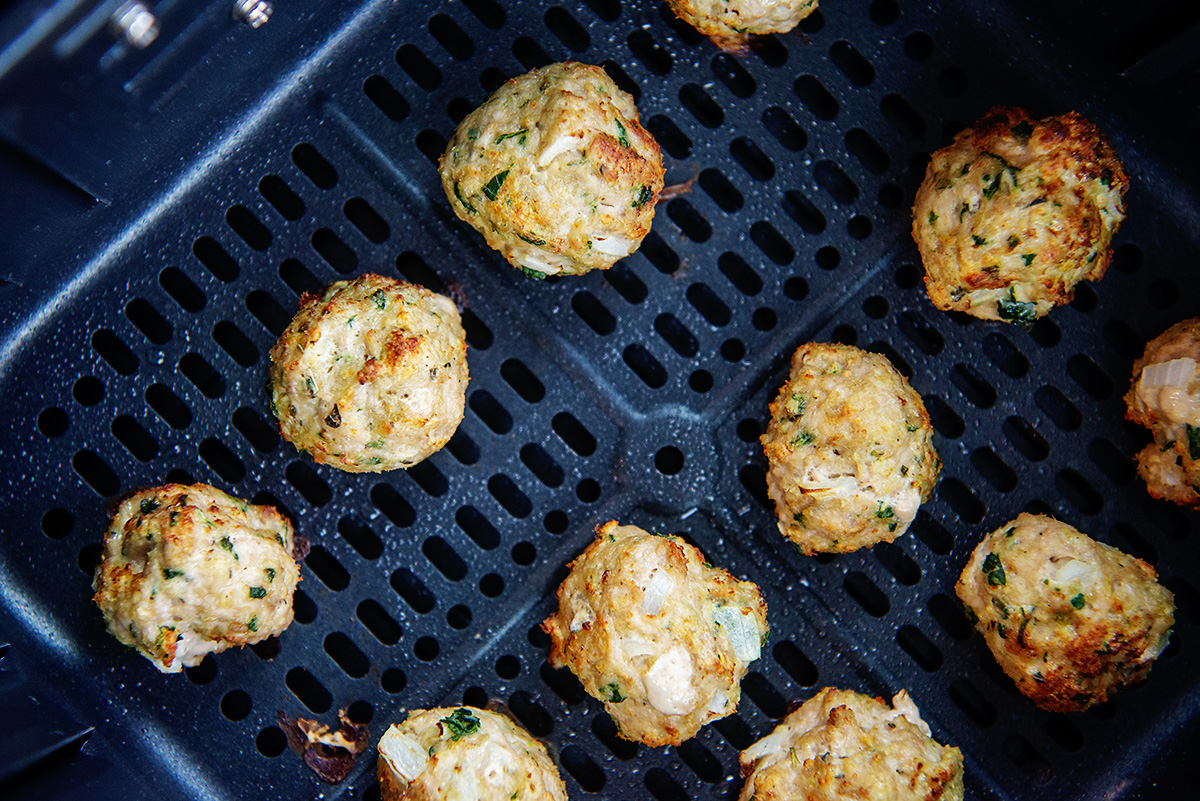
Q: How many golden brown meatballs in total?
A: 11